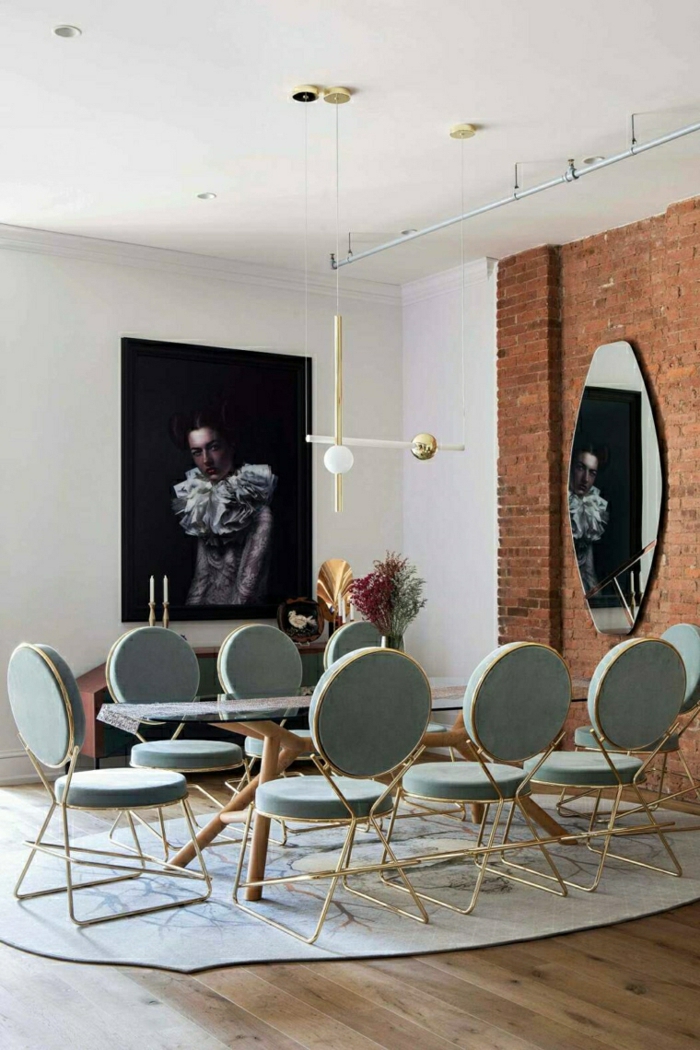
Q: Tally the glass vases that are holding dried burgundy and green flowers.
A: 1